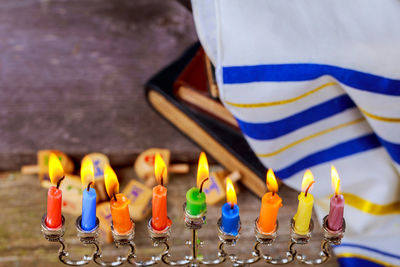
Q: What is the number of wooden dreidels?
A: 7